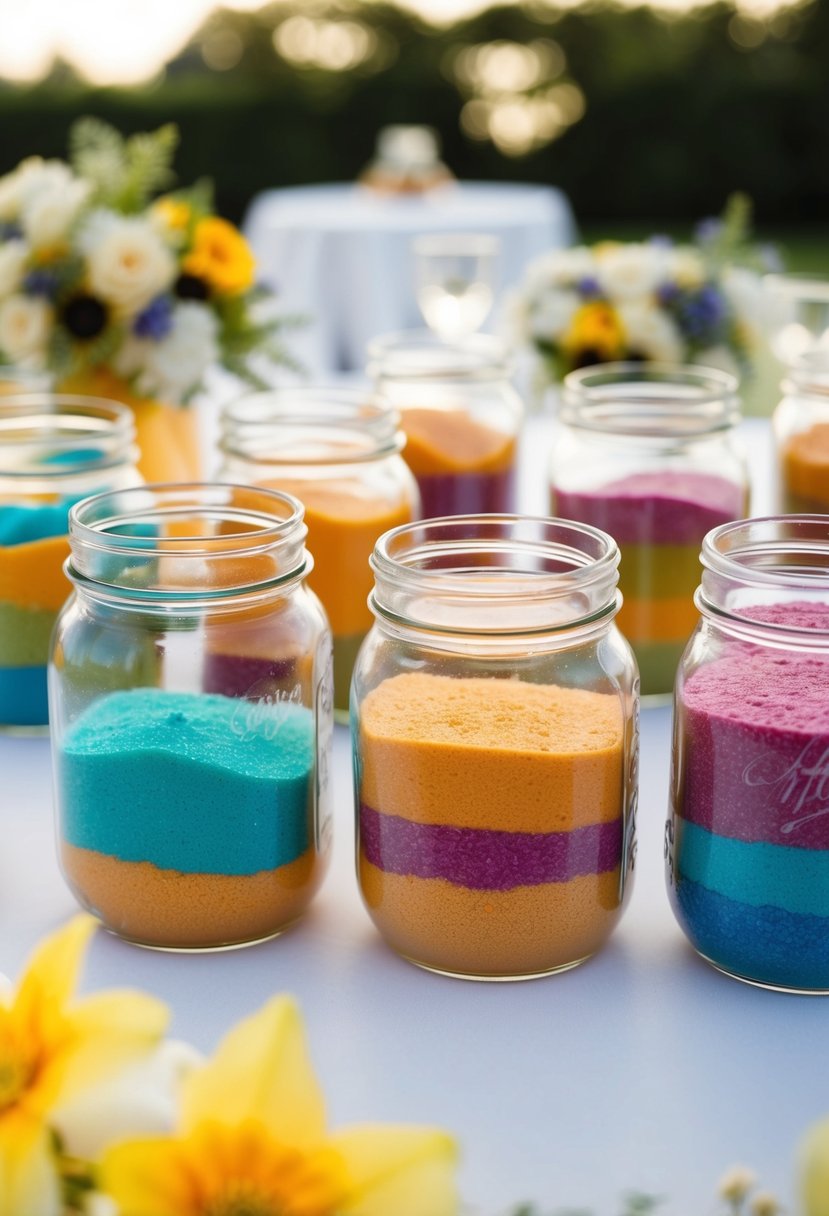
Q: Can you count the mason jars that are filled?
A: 8